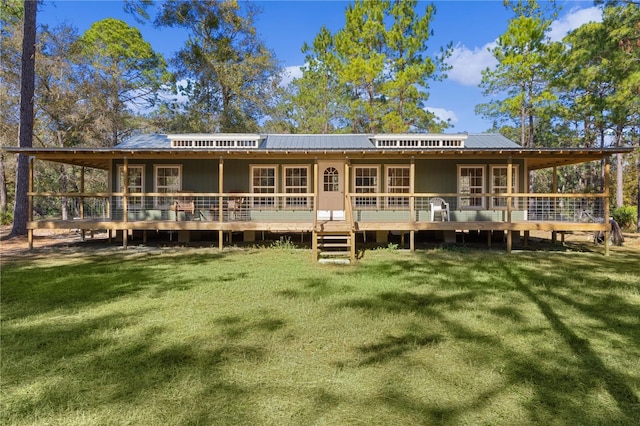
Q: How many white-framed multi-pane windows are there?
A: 8